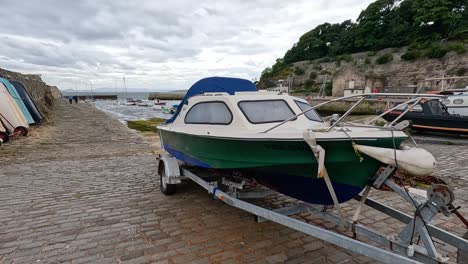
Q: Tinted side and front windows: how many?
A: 3